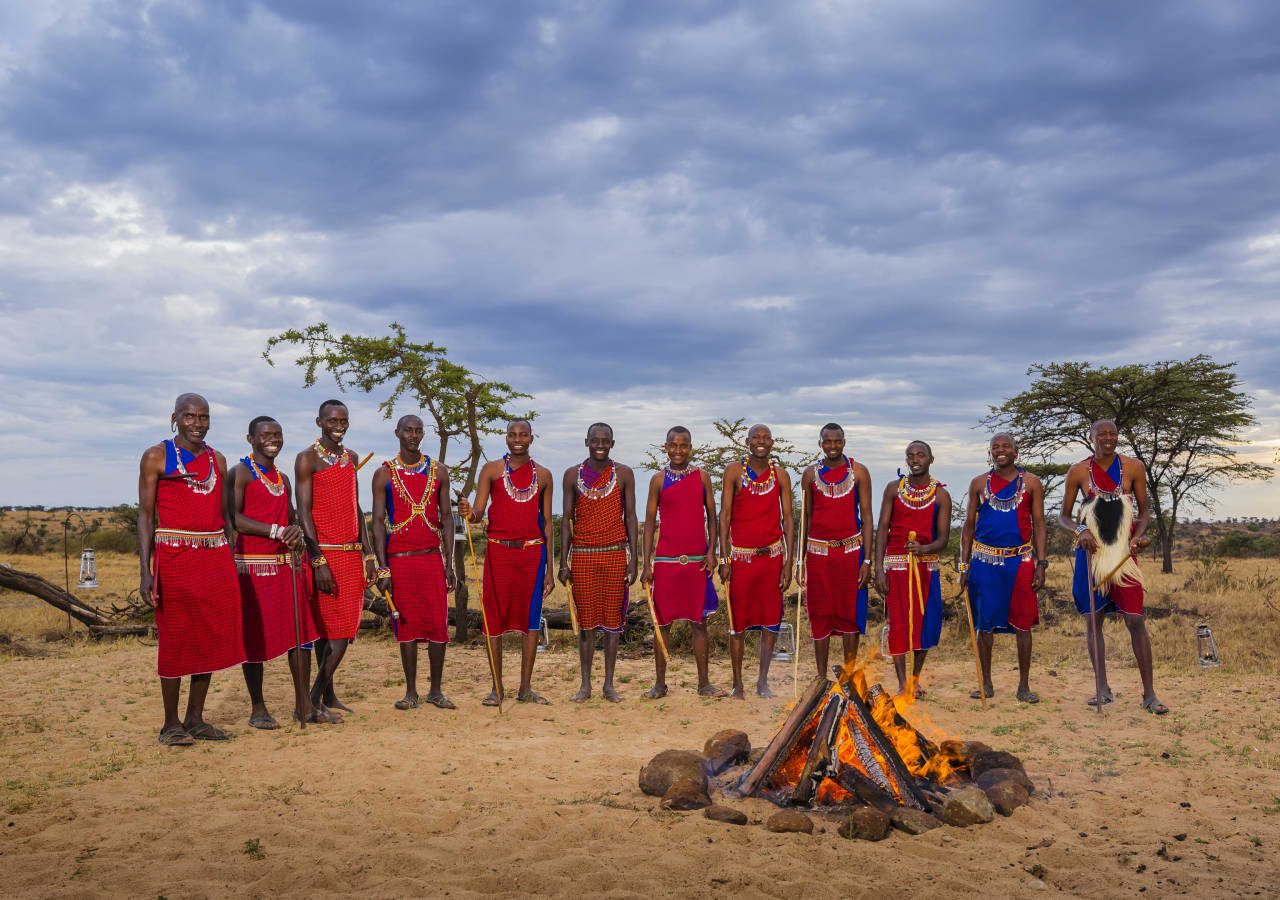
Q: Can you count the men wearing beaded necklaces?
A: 12